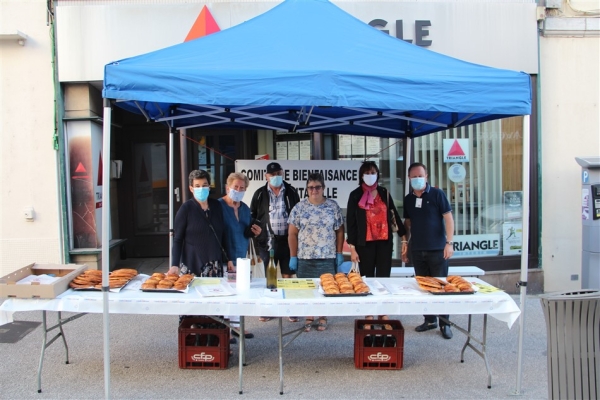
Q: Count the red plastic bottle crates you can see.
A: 2